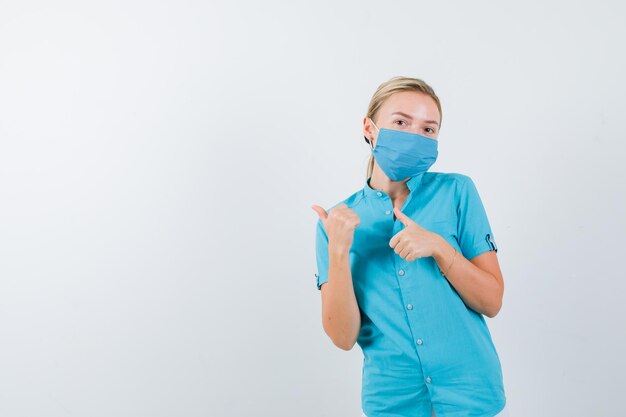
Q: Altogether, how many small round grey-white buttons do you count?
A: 6